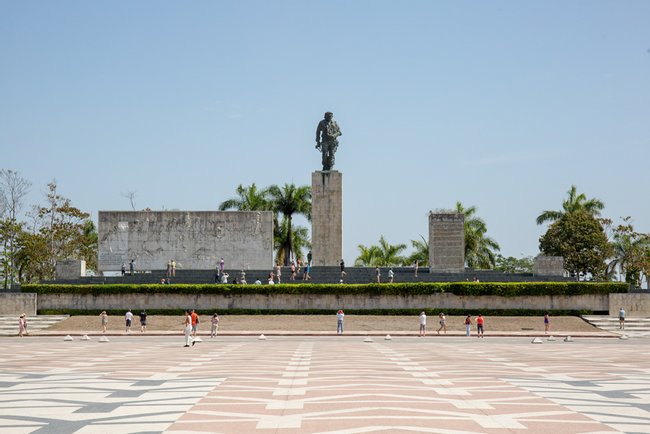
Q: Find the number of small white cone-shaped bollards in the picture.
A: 11